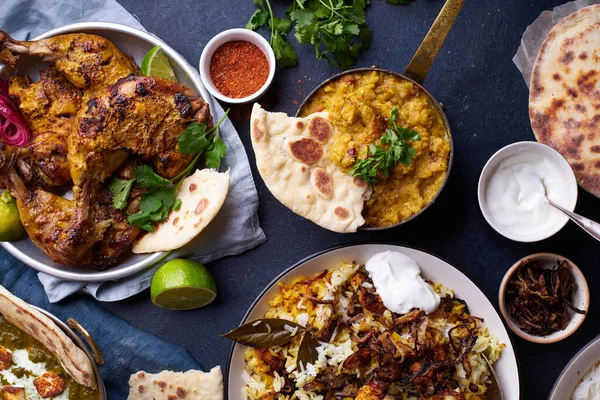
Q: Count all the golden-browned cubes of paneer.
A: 3